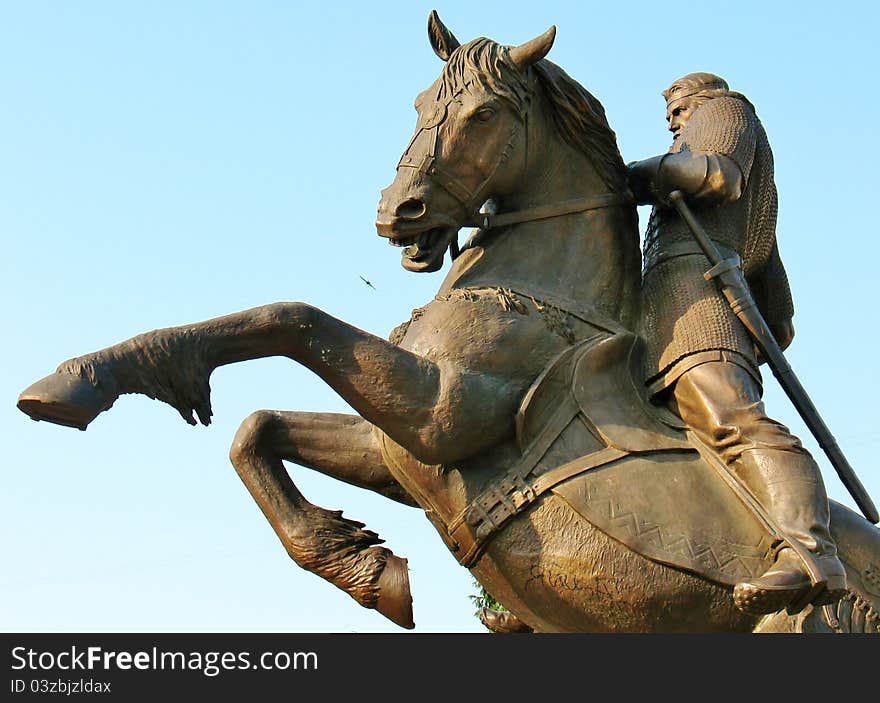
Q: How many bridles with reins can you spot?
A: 1